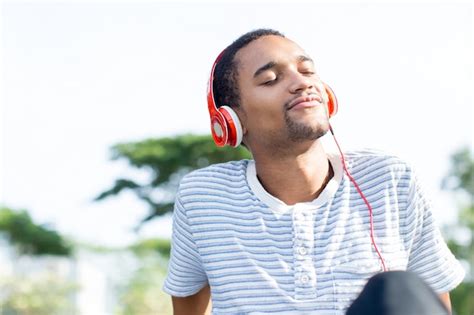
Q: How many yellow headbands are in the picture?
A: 0